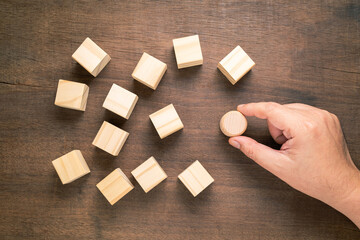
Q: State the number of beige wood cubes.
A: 12